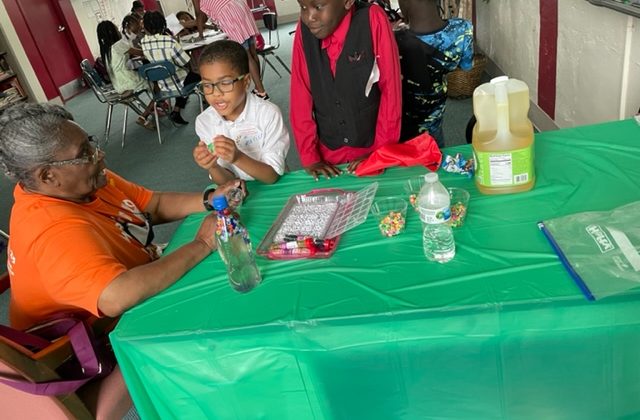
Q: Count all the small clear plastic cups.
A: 3